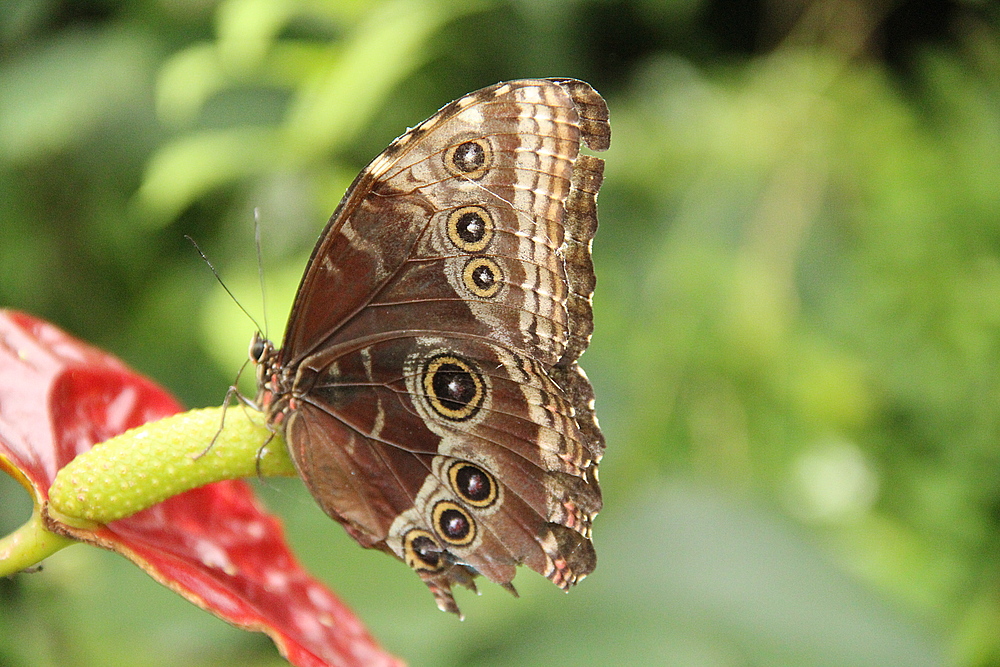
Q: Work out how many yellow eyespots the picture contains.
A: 7